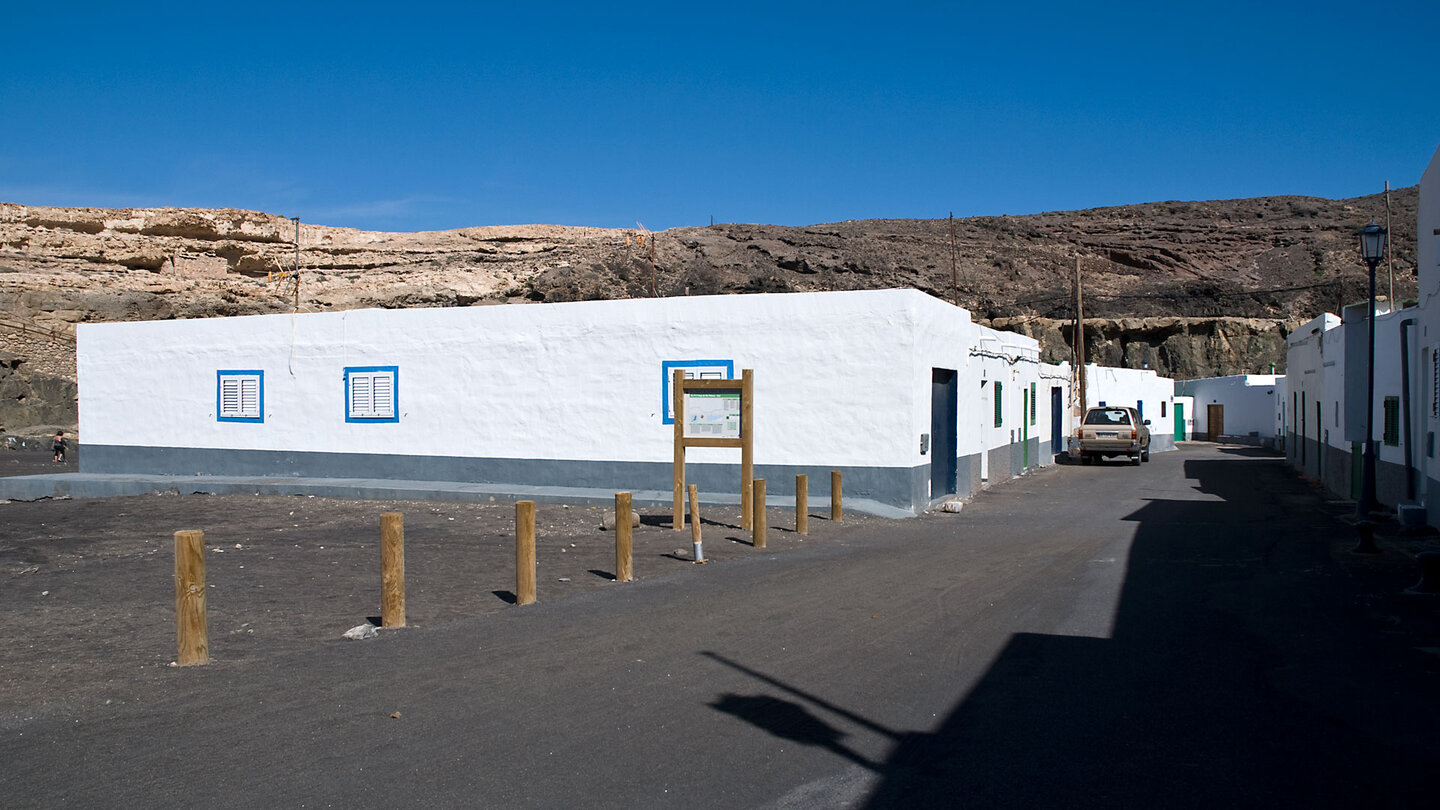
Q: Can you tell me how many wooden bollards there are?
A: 8